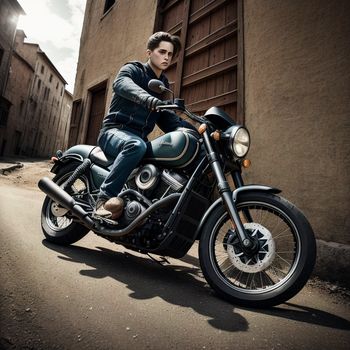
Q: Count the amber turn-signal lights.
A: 3